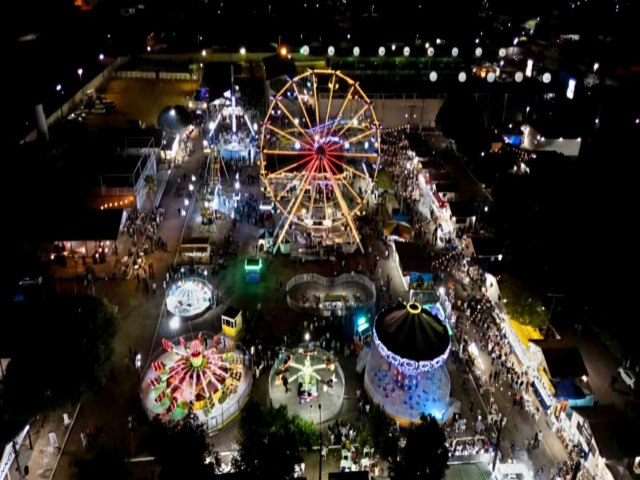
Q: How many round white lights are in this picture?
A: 14